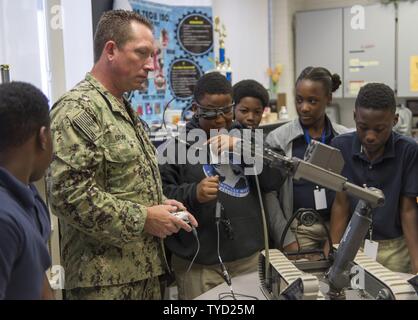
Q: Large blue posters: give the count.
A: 1